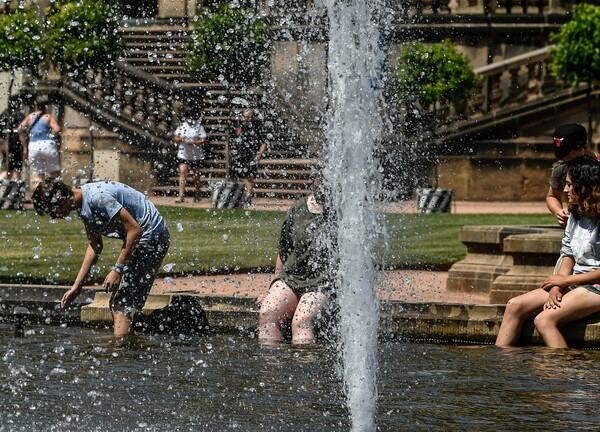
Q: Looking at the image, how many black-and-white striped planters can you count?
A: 3